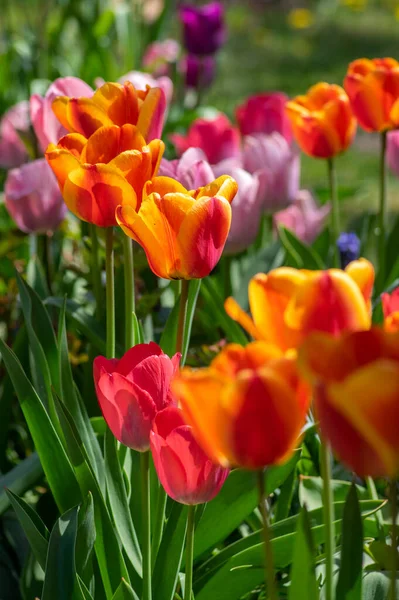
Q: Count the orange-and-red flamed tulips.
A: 8